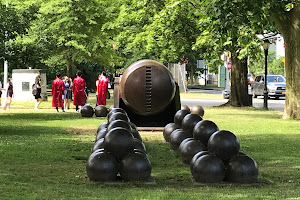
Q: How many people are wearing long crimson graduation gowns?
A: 3